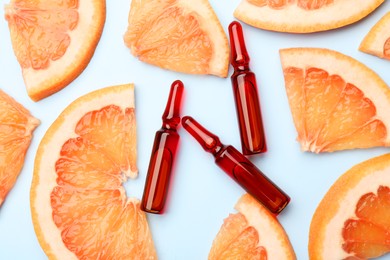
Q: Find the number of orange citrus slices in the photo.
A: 9